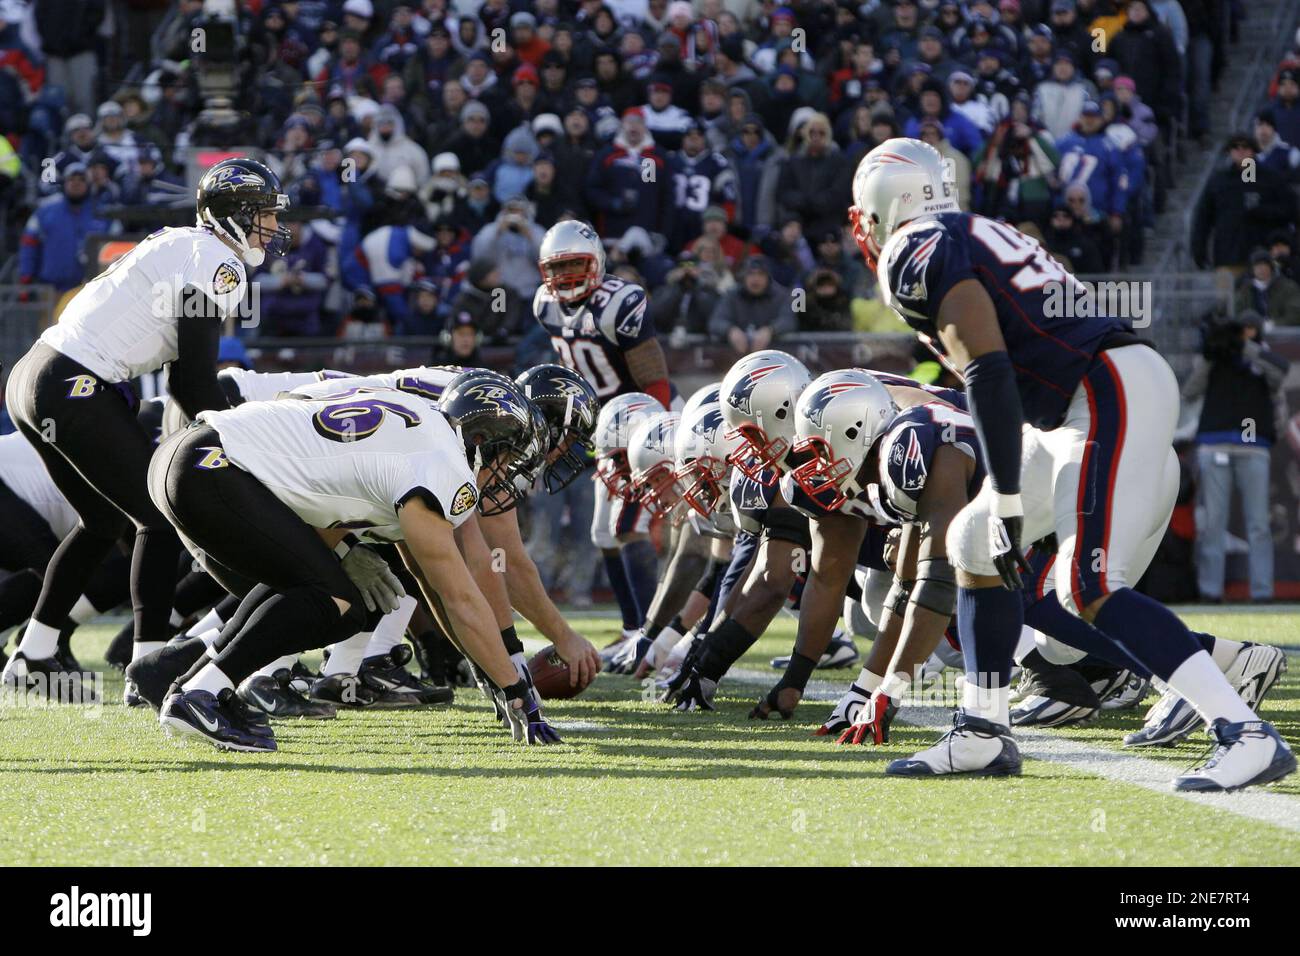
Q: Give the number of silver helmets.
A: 8